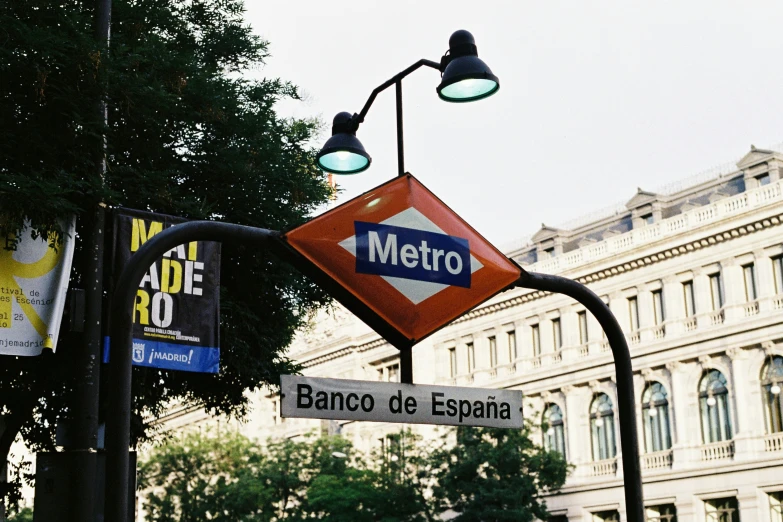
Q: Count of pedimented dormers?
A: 3